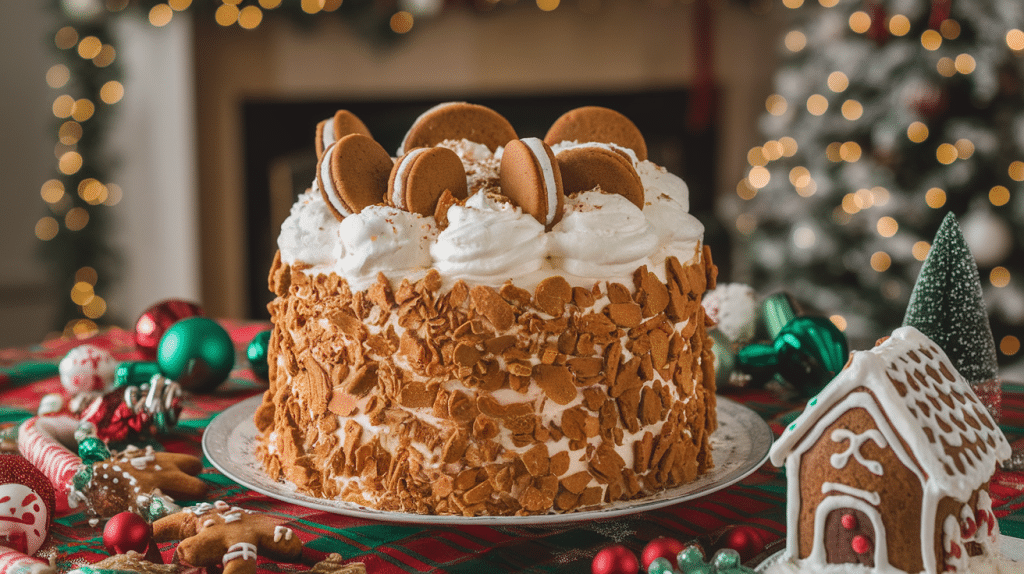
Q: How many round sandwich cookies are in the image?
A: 7